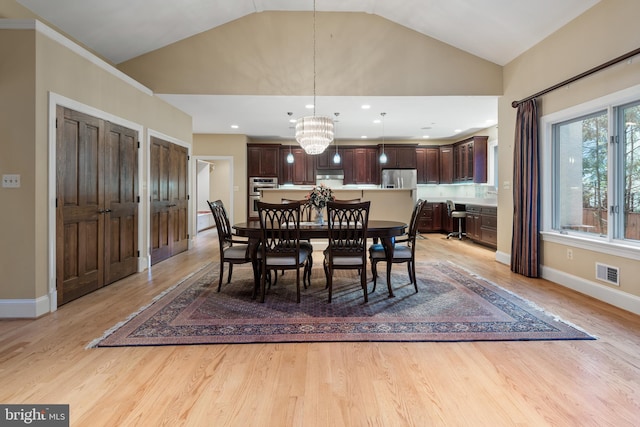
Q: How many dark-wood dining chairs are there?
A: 6